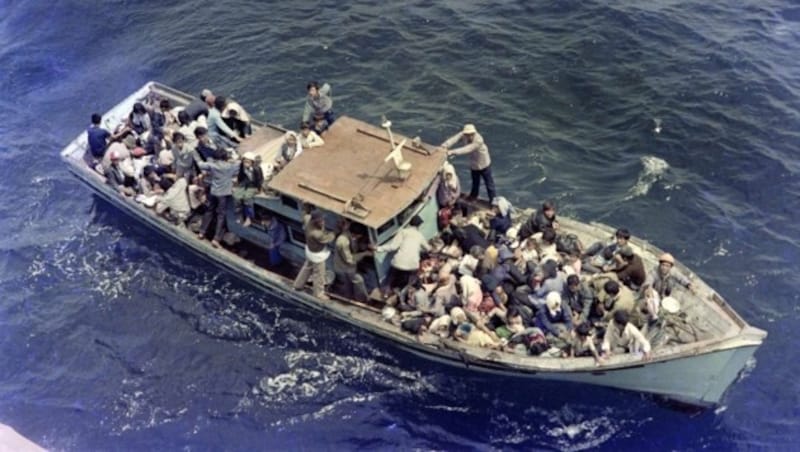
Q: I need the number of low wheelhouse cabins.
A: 1